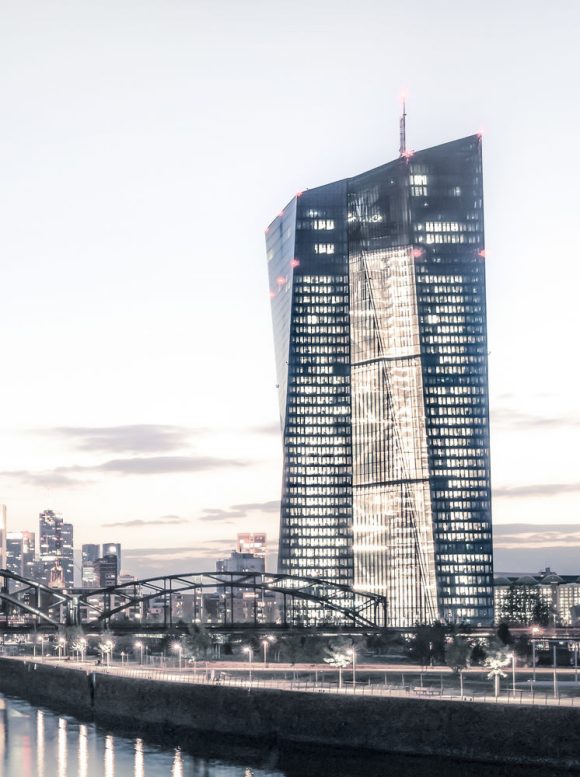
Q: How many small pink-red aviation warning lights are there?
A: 11